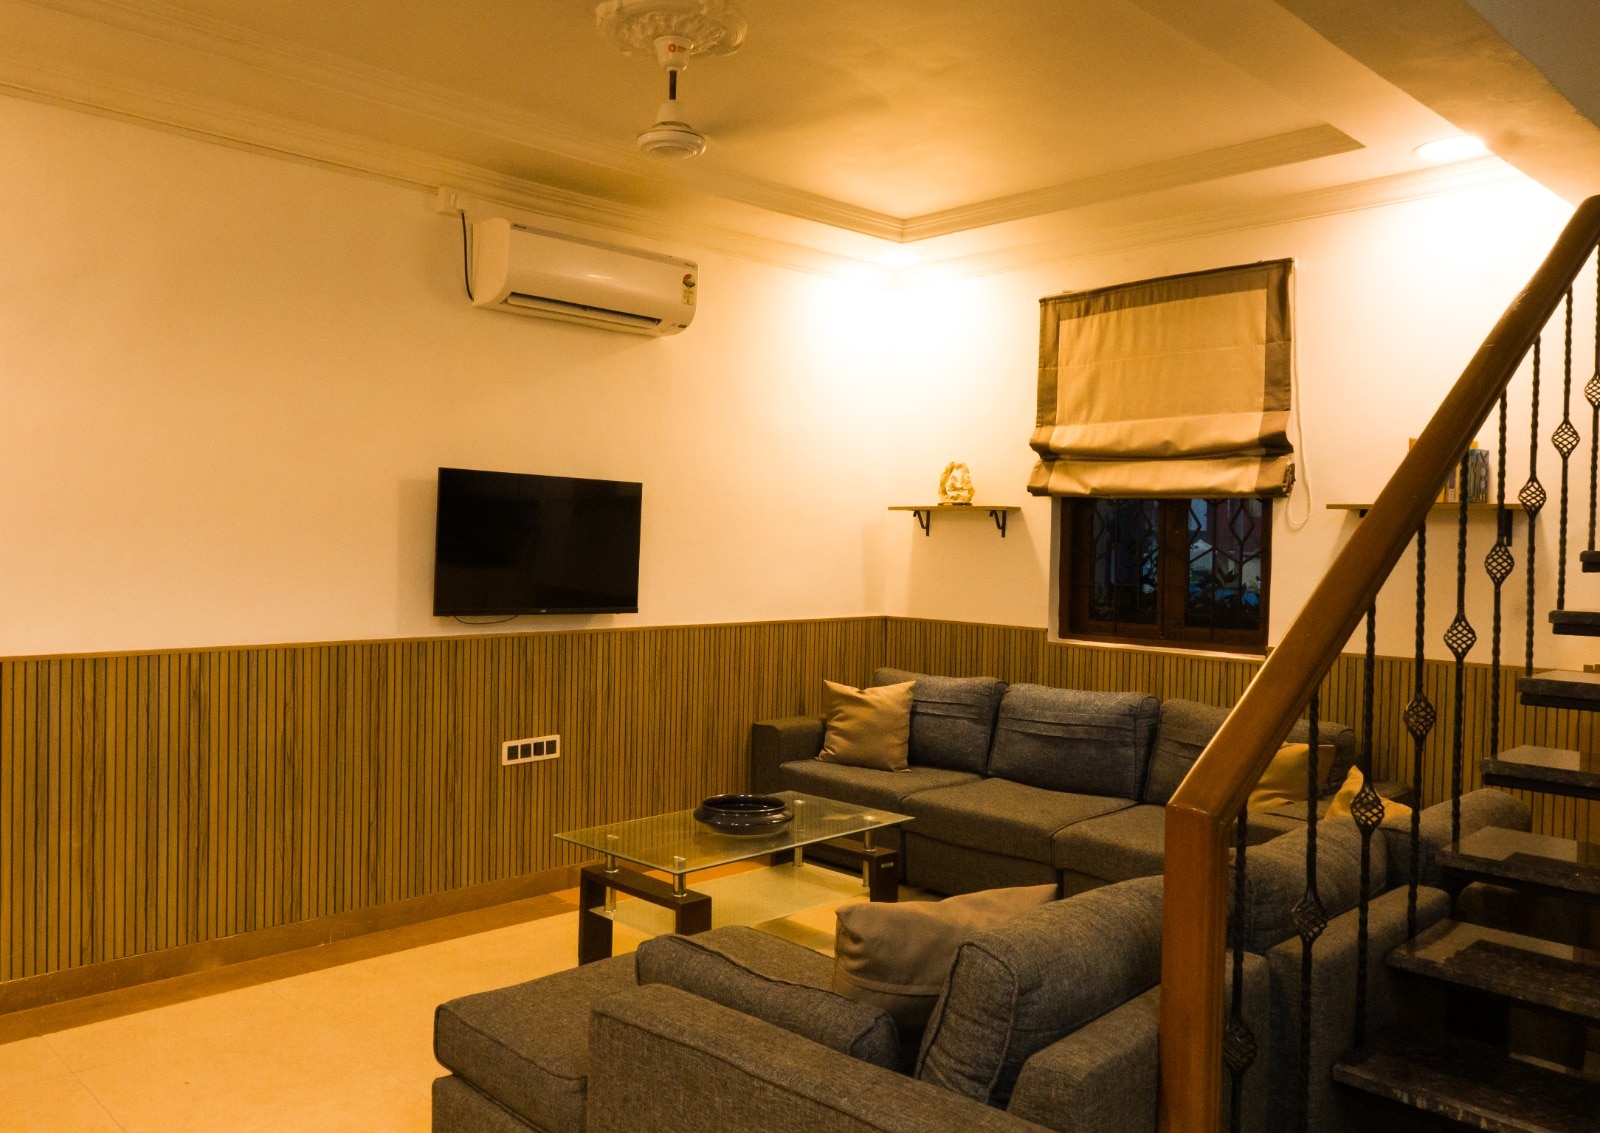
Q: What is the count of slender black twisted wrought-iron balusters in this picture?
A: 9